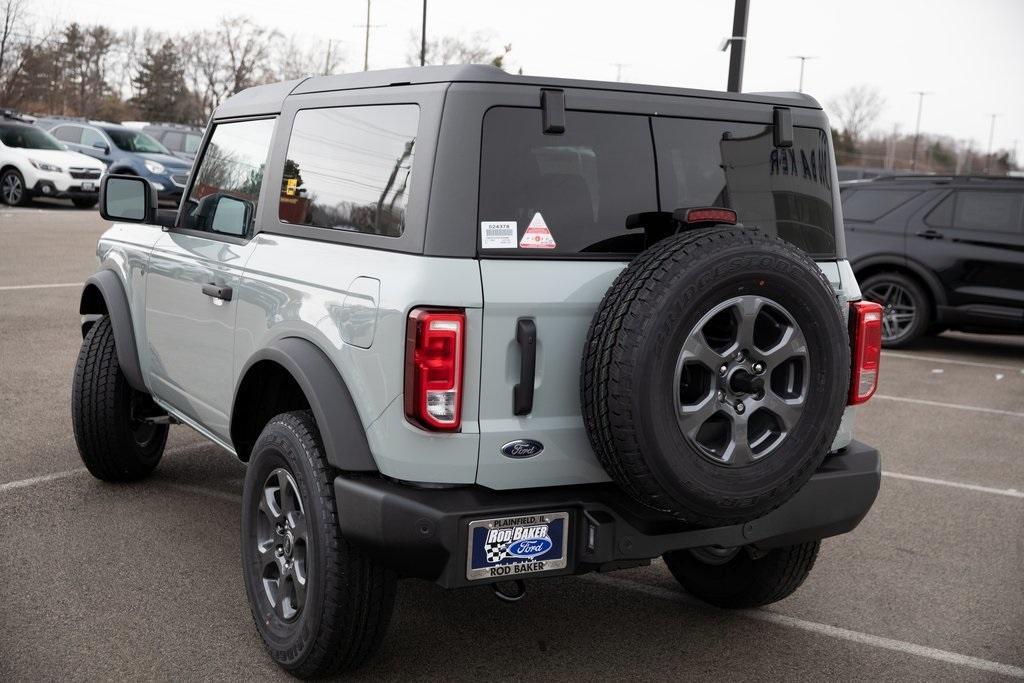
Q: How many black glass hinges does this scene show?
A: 2